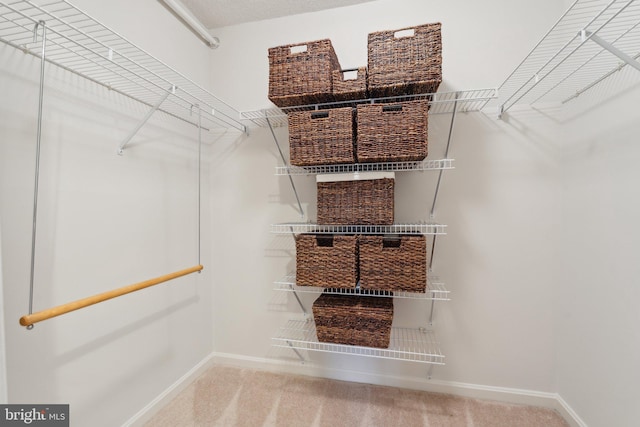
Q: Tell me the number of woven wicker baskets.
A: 9